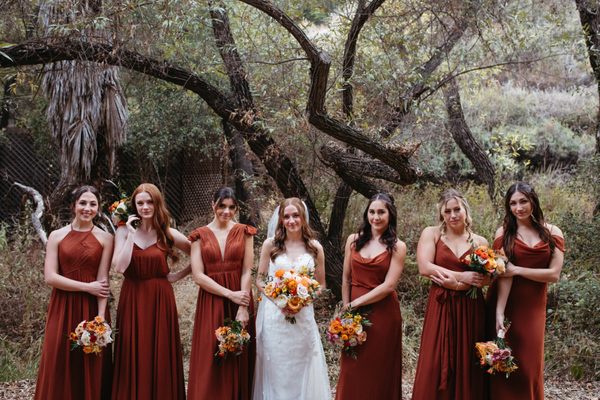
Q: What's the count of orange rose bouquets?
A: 7